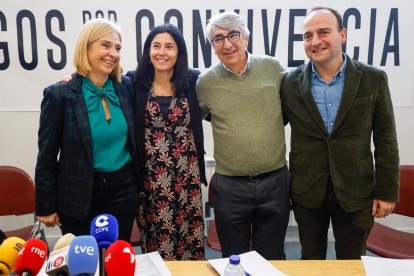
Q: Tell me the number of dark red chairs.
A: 4